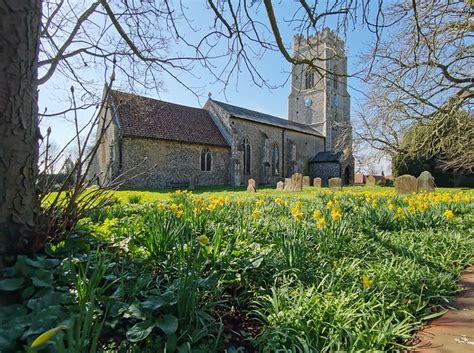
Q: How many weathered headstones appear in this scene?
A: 10